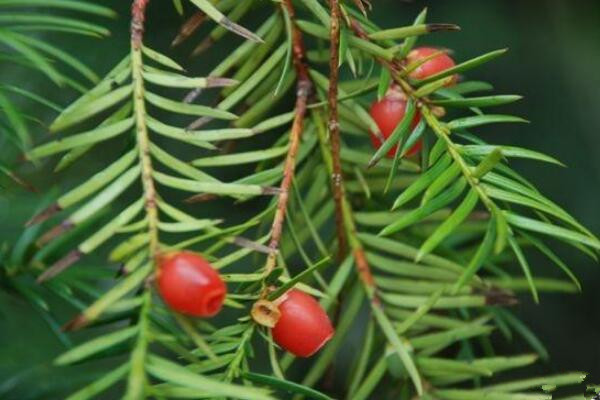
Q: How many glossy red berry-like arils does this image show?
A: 4